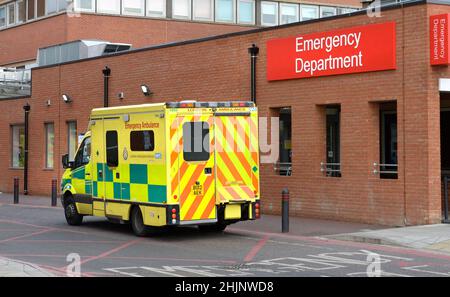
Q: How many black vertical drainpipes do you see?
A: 3